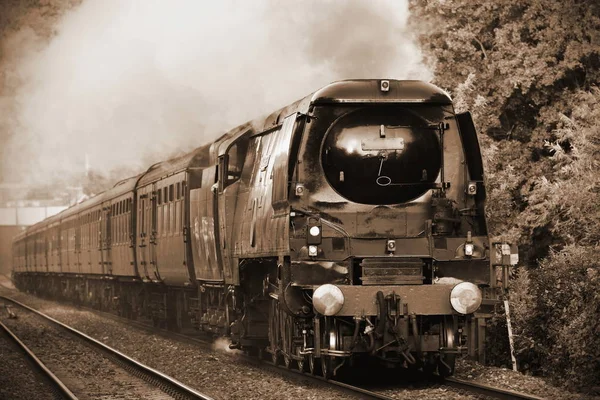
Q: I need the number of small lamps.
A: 7